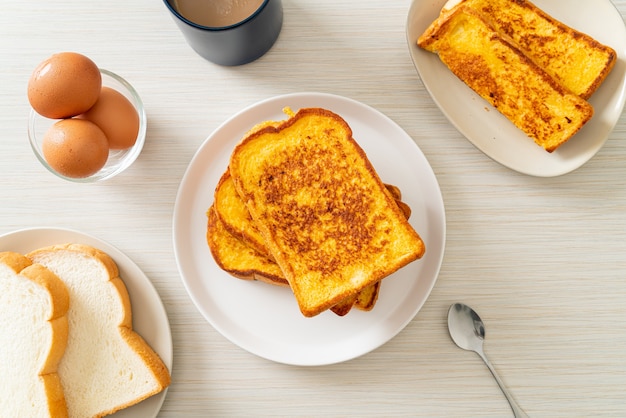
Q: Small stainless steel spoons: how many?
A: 1